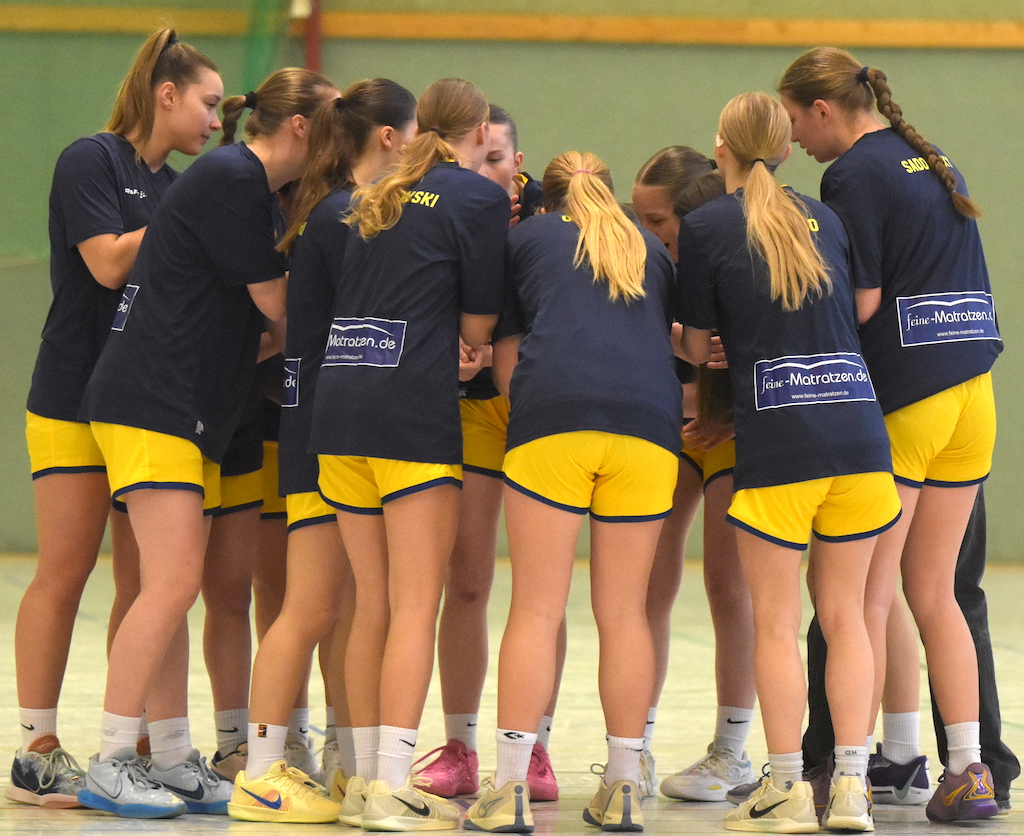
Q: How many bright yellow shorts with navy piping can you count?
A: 11